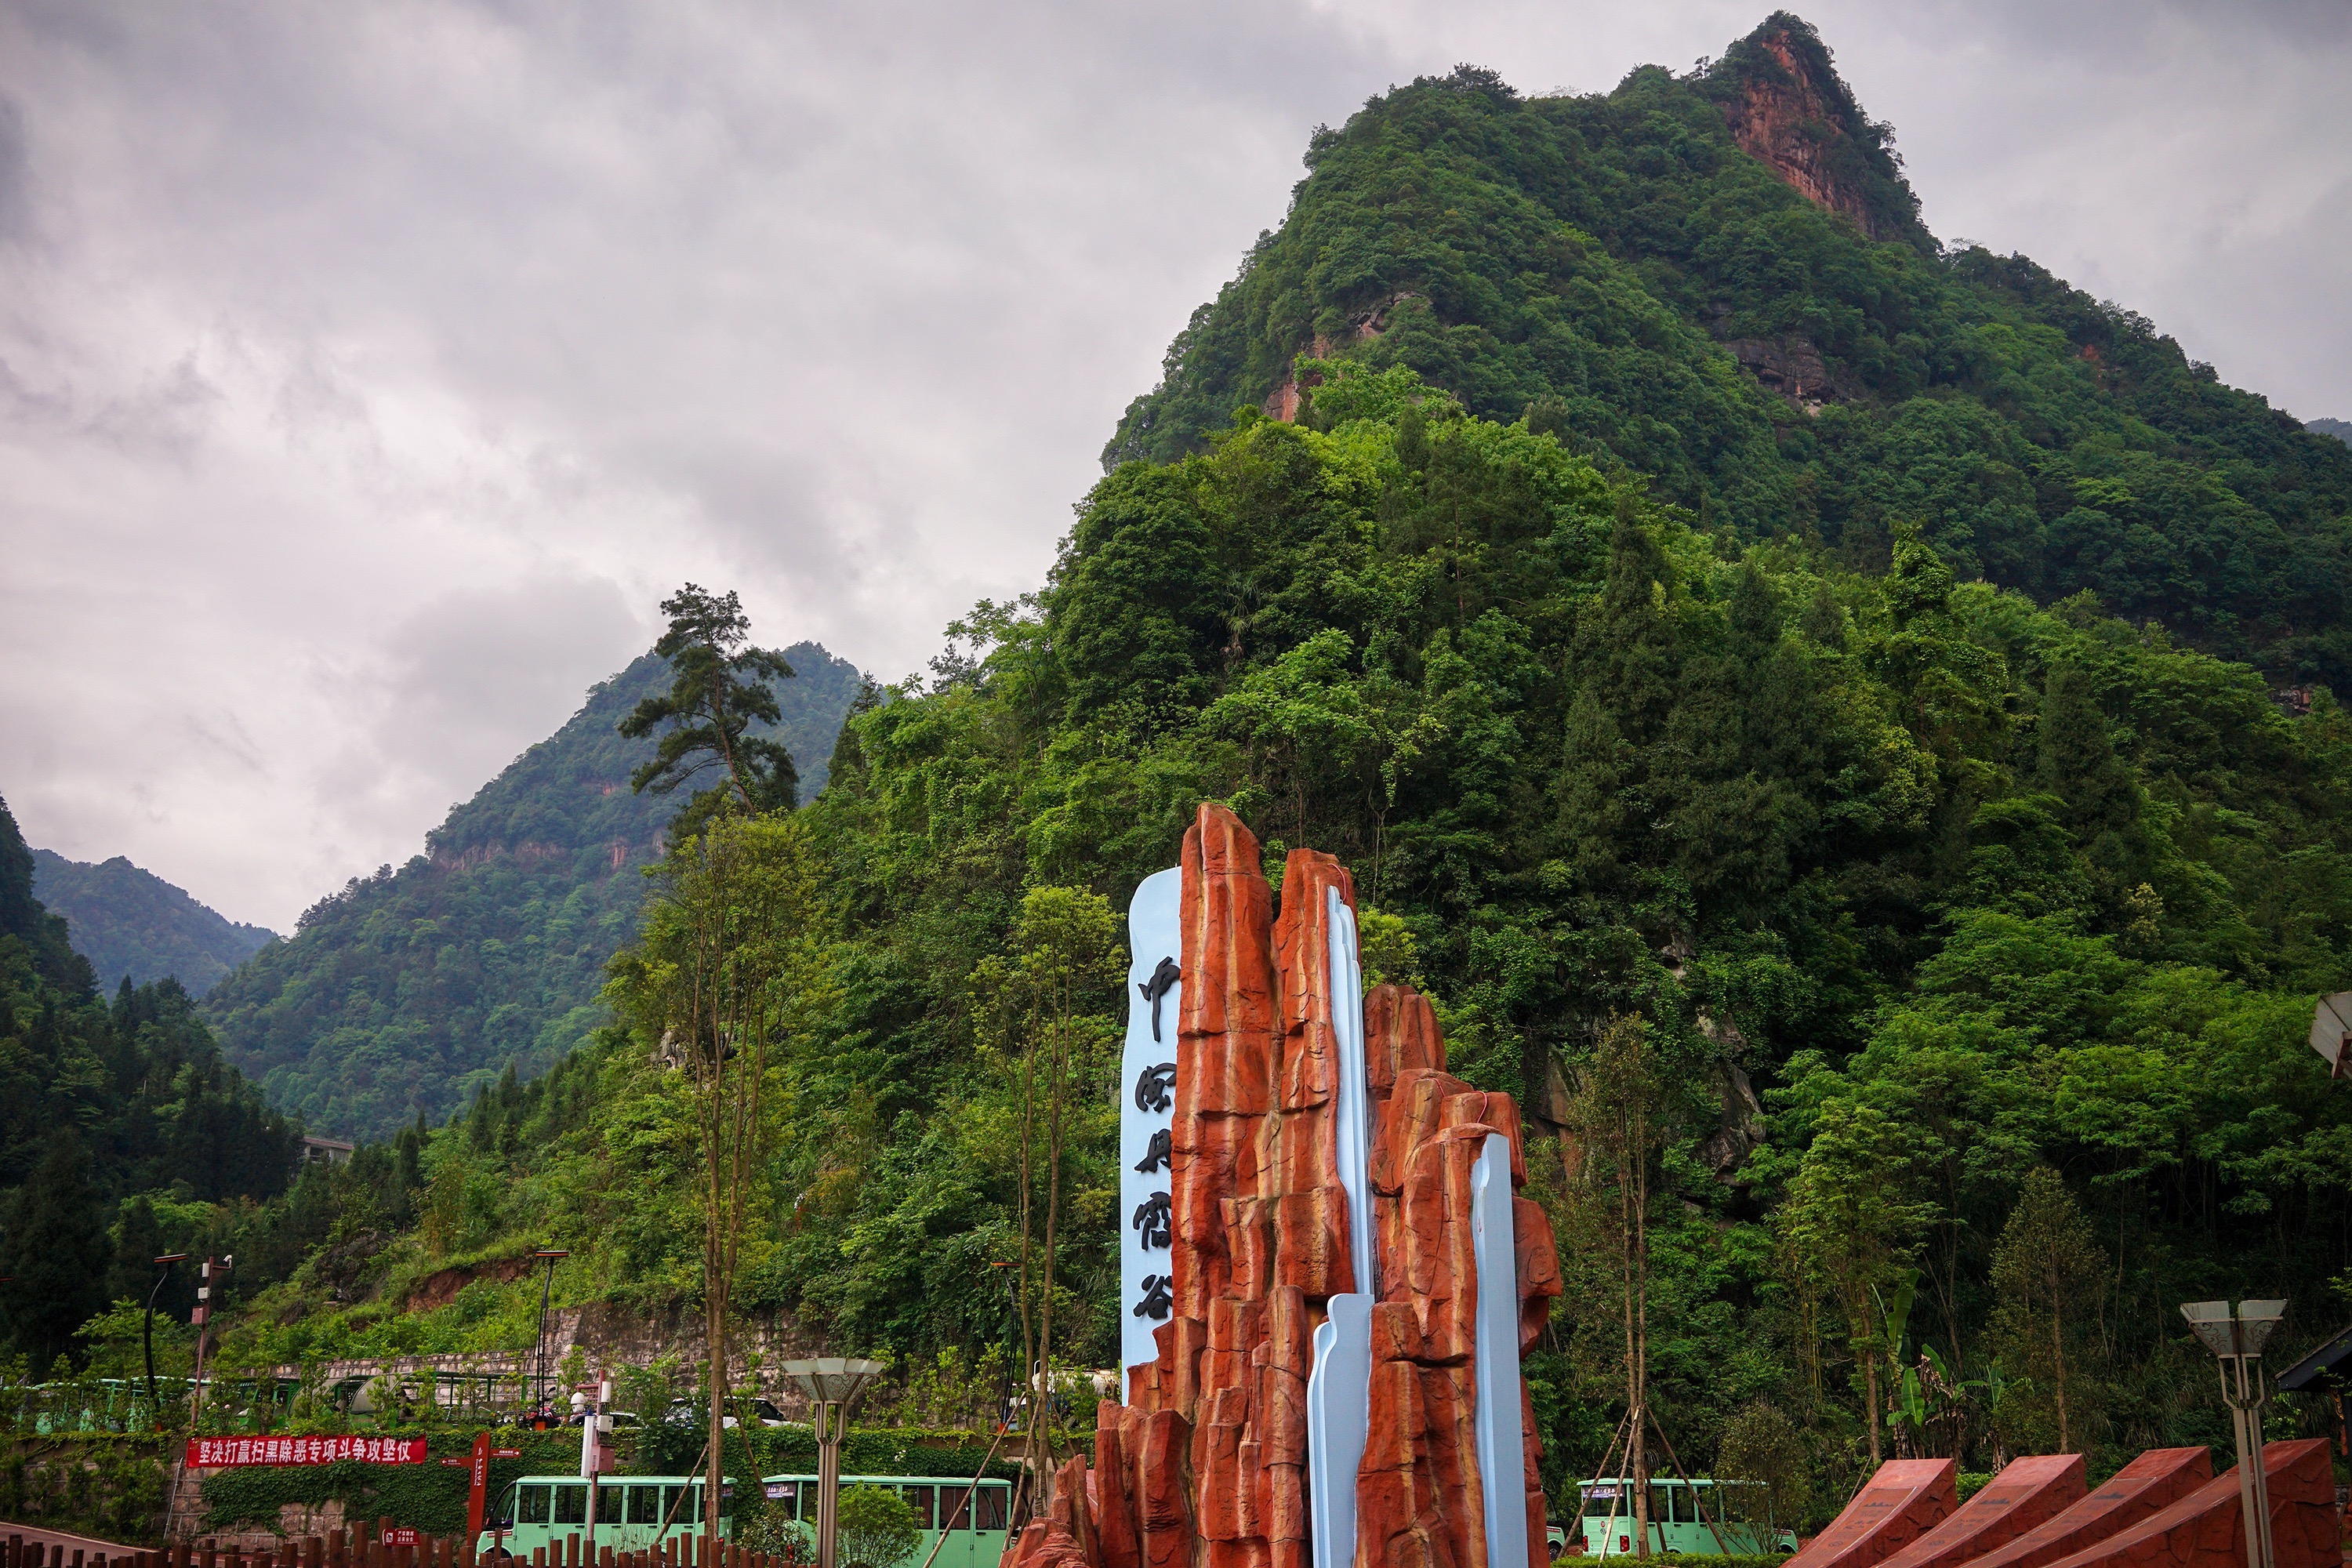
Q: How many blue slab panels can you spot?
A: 4